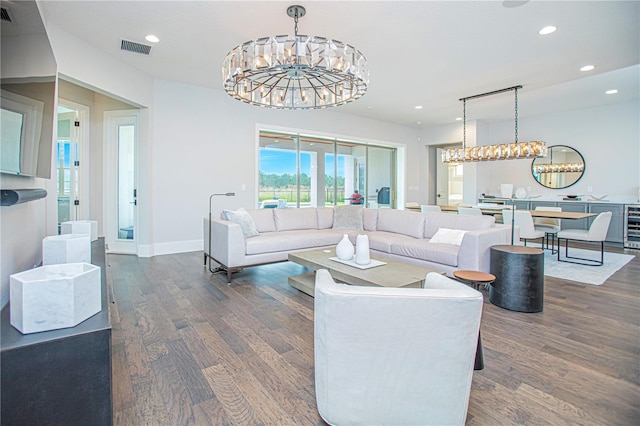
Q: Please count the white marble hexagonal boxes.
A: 3